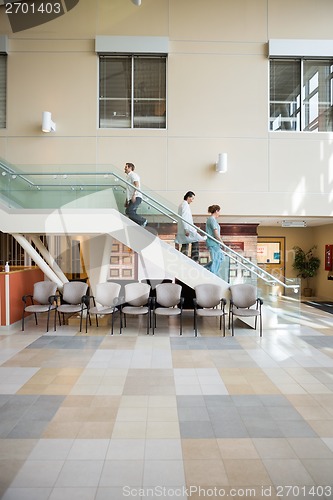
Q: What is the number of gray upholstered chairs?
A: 7